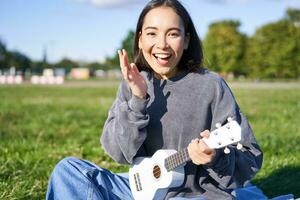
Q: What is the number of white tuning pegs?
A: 4